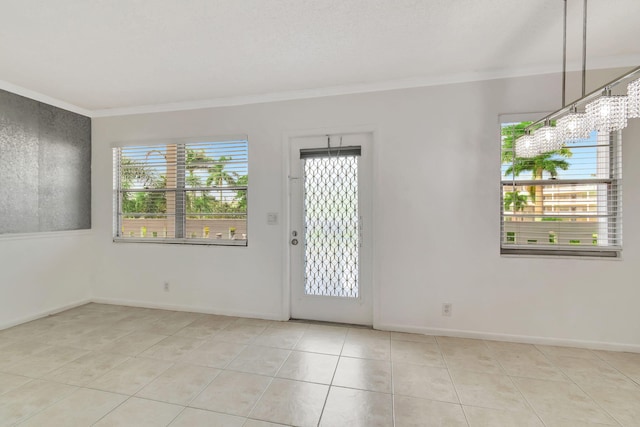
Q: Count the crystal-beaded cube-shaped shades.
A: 5